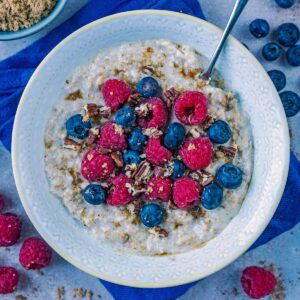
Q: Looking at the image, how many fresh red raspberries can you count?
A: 15